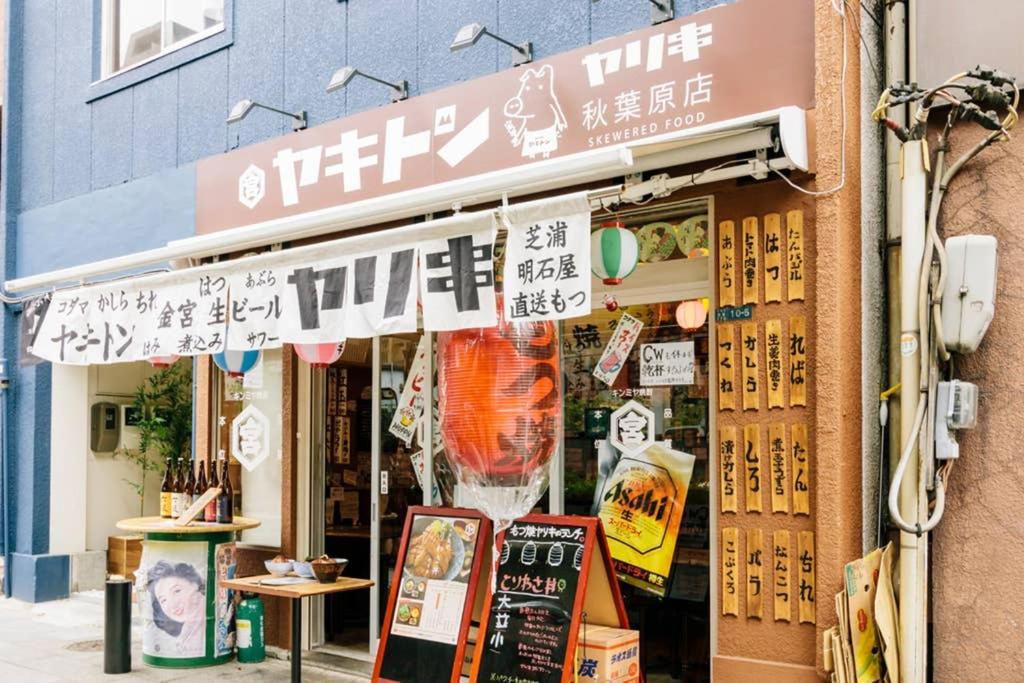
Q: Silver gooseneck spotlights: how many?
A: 4